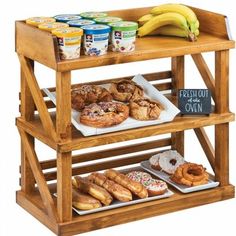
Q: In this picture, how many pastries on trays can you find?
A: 13